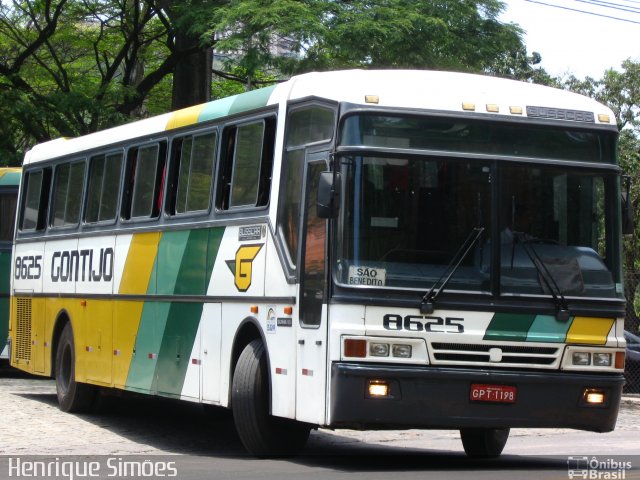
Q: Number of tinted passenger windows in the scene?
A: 6